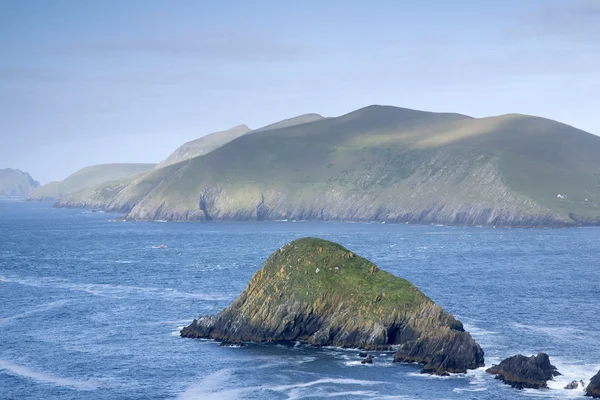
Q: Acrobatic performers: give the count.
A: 0